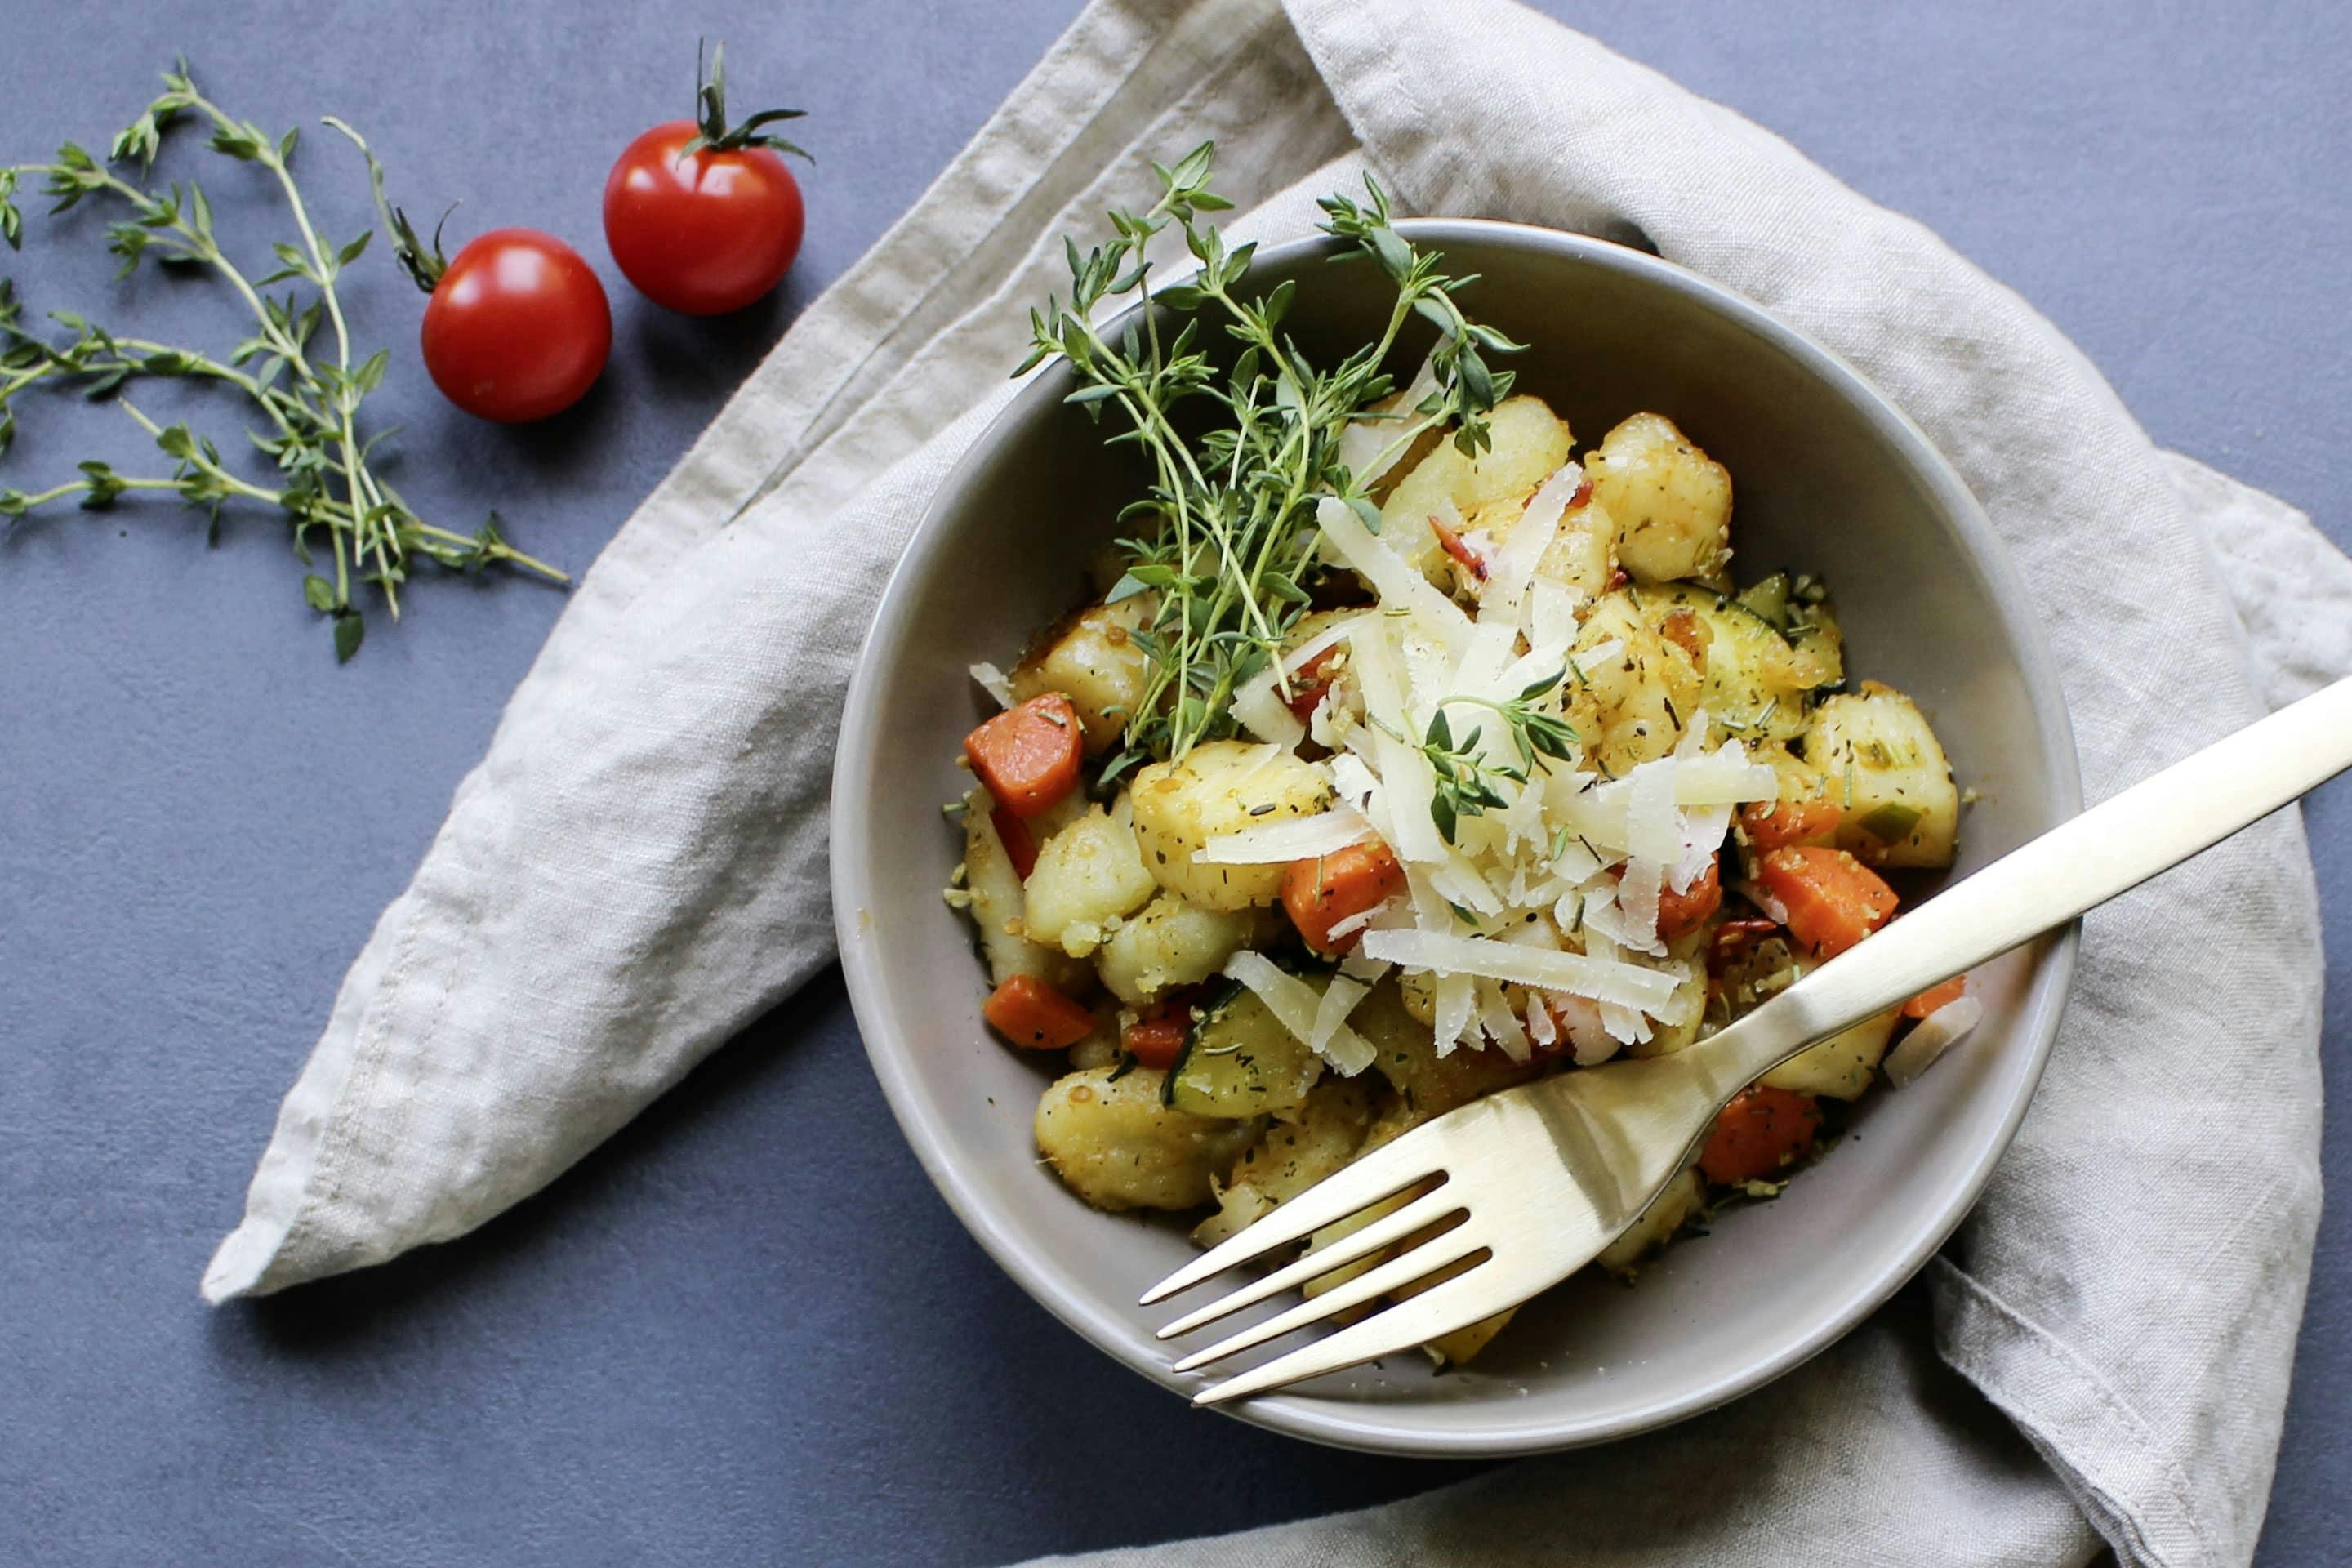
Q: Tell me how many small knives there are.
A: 0